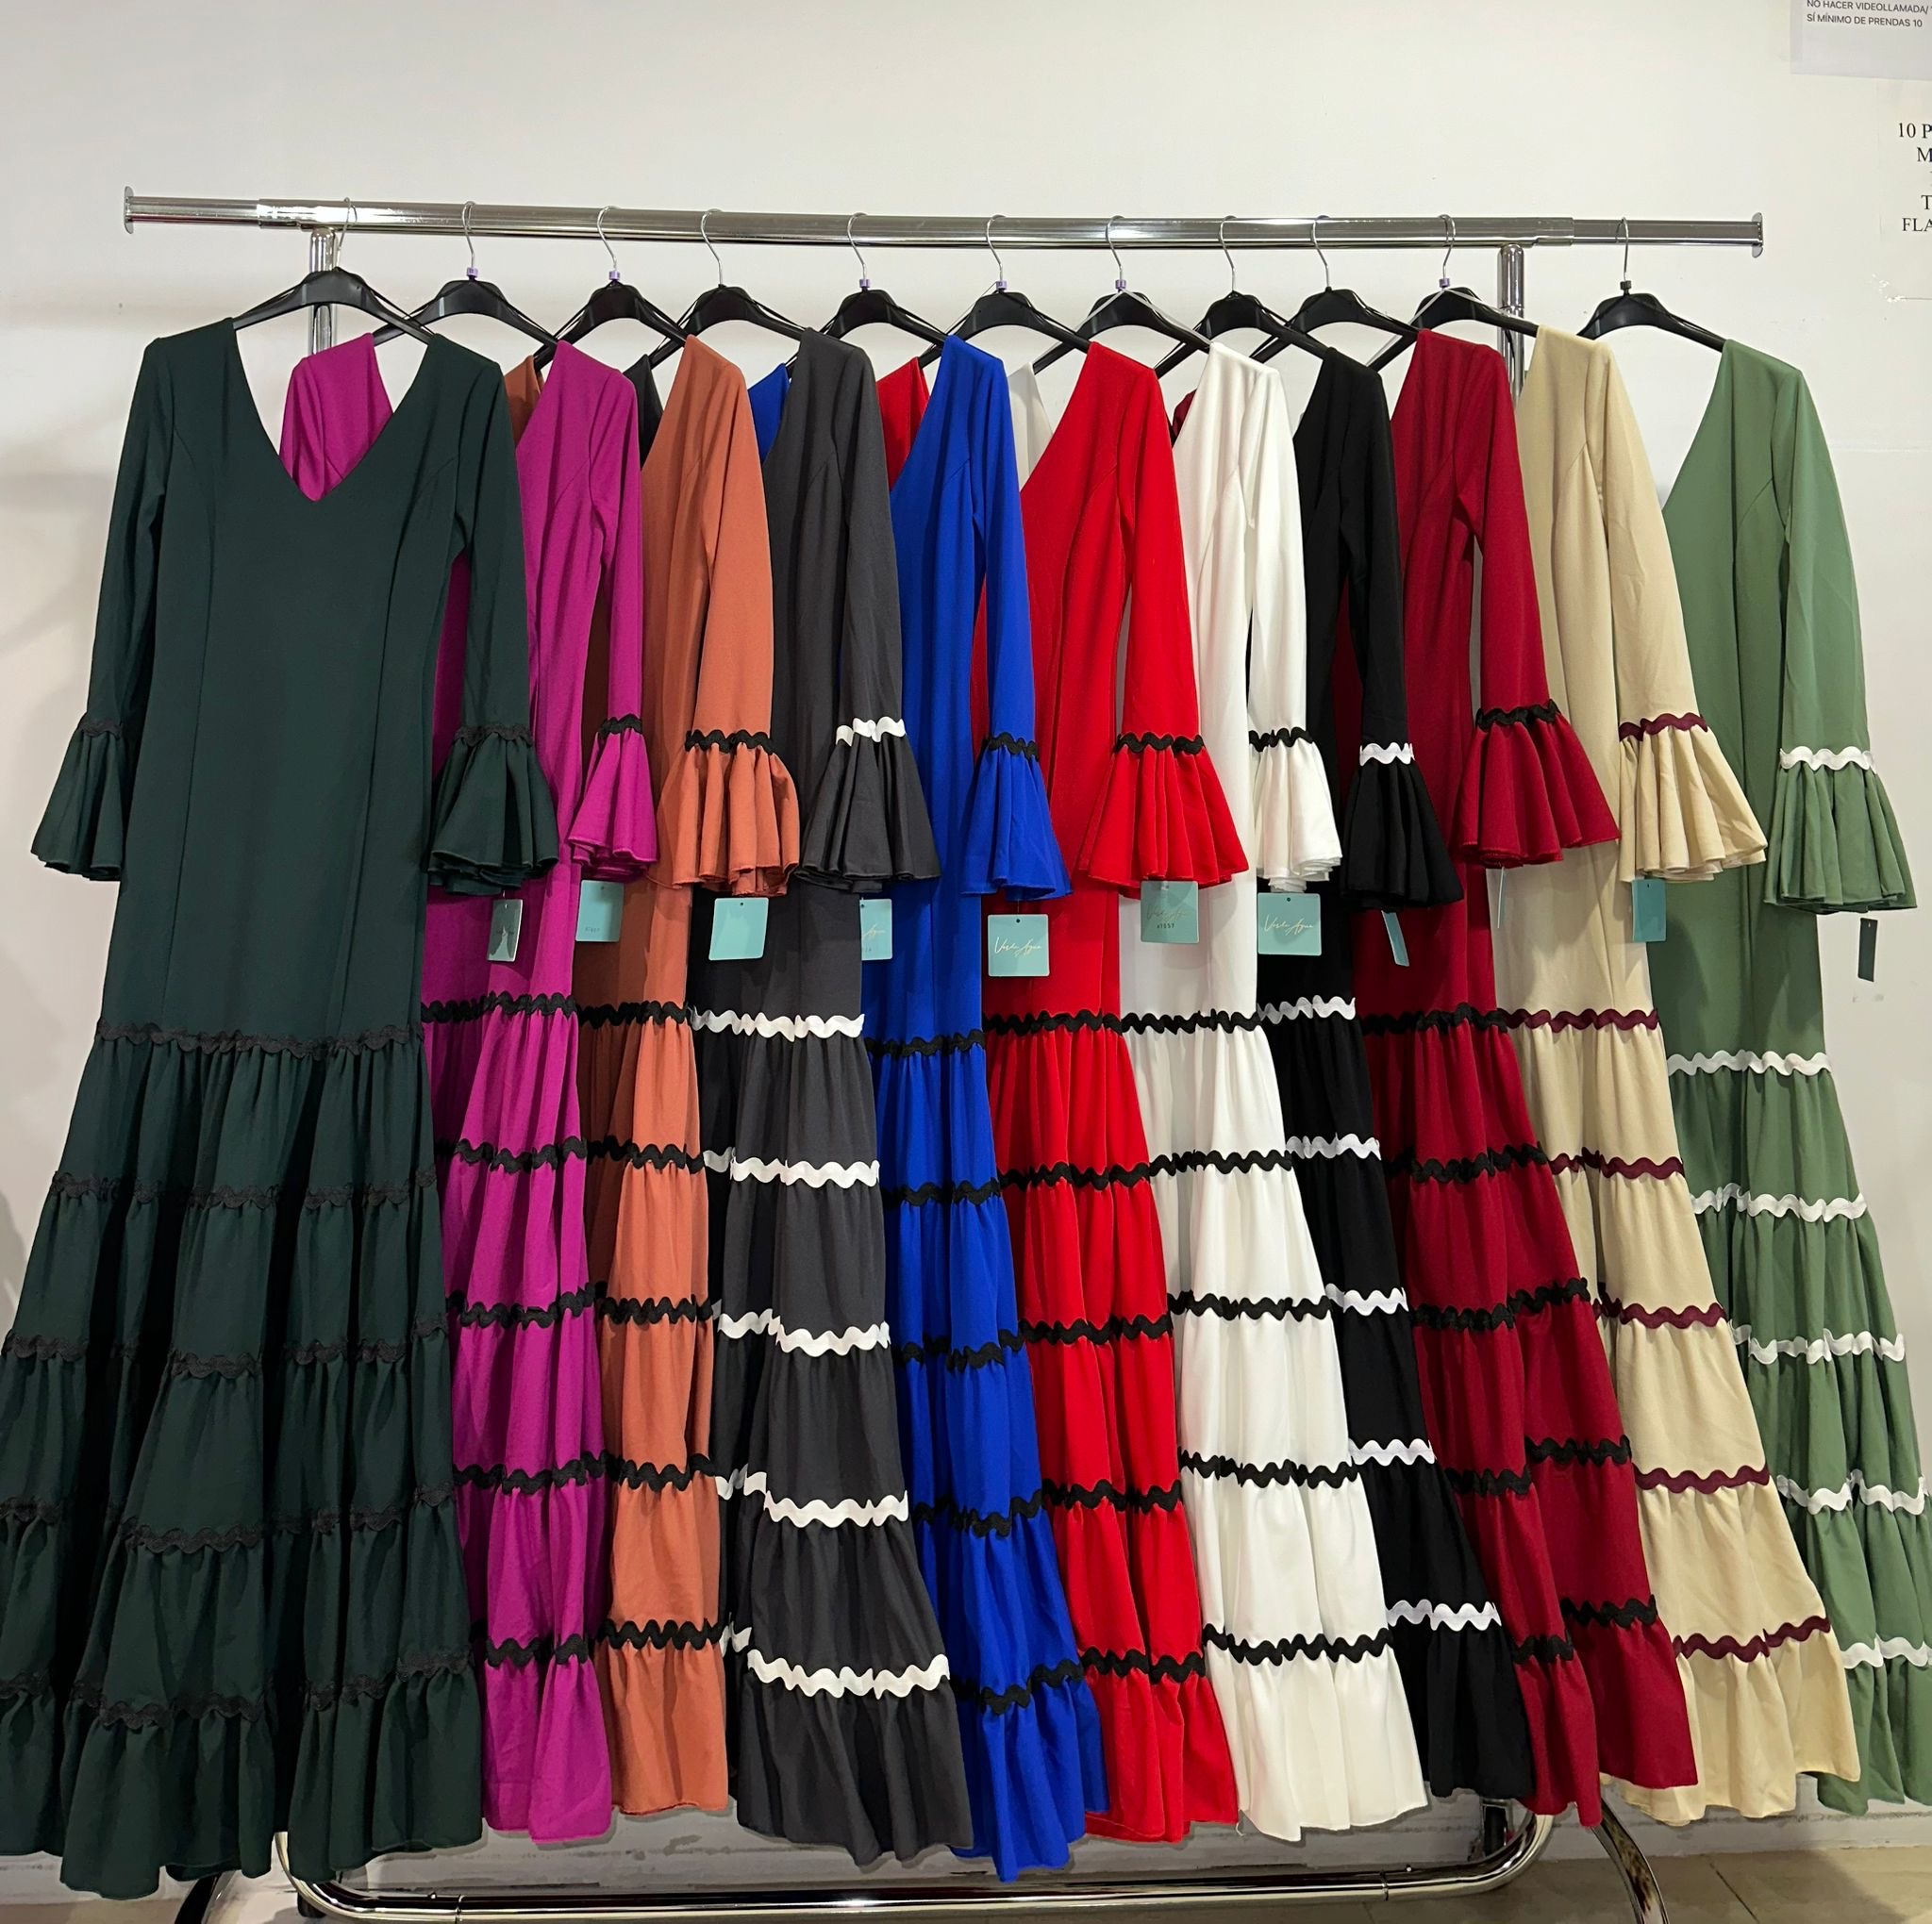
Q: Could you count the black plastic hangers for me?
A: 11